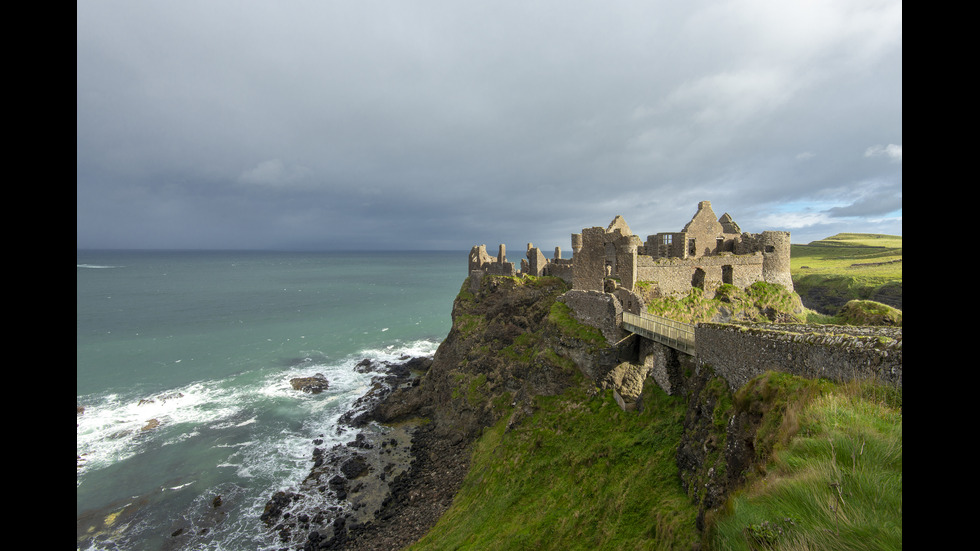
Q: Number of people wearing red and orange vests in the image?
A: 0